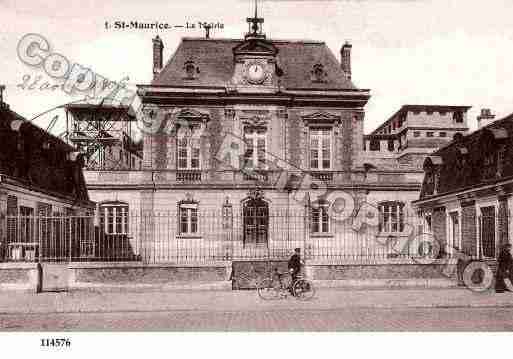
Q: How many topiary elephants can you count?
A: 0